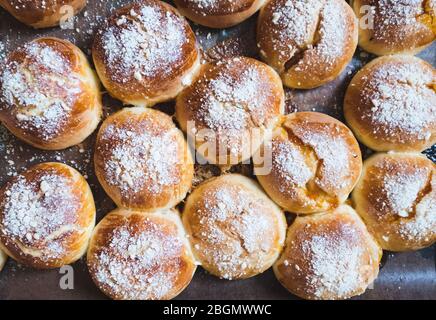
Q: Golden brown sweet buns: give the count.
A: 15